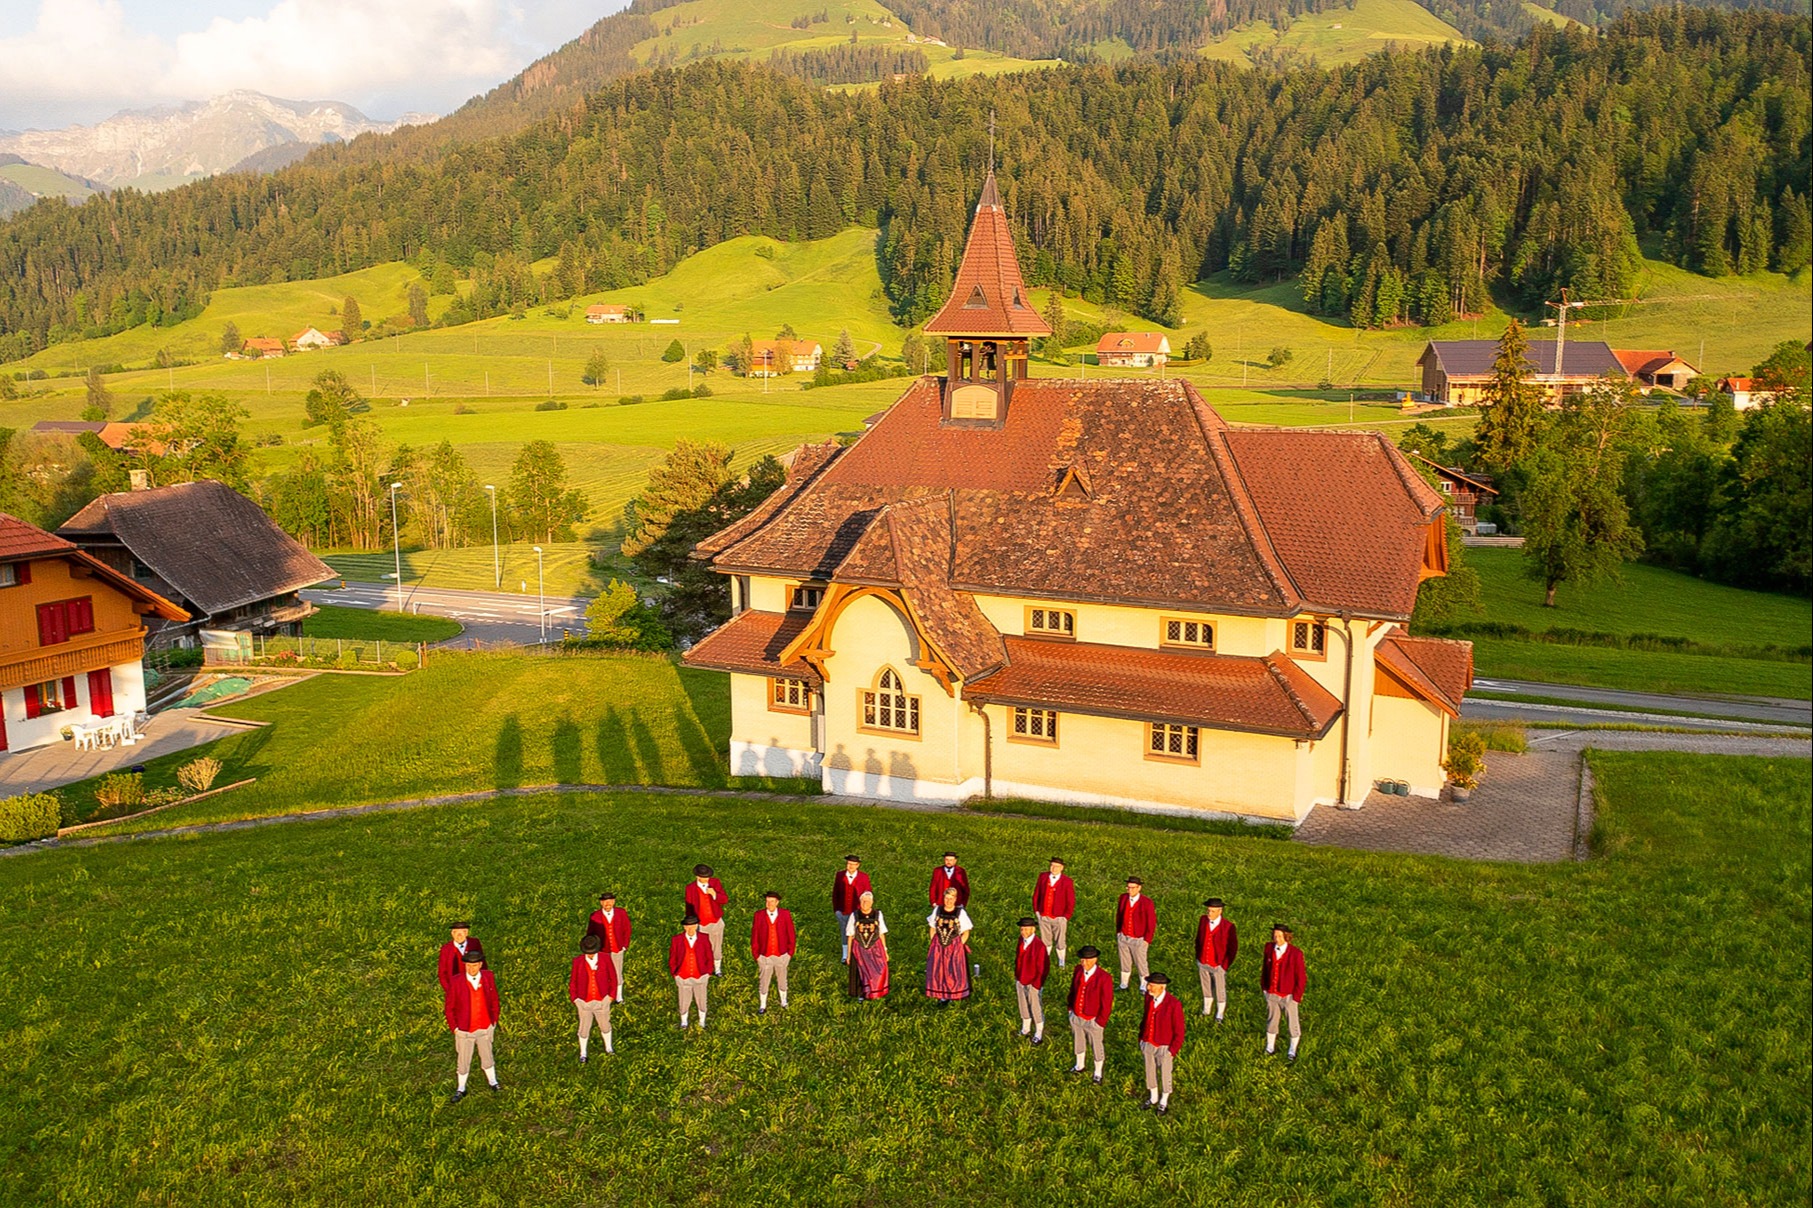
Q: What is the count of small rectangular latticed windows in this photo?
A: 7